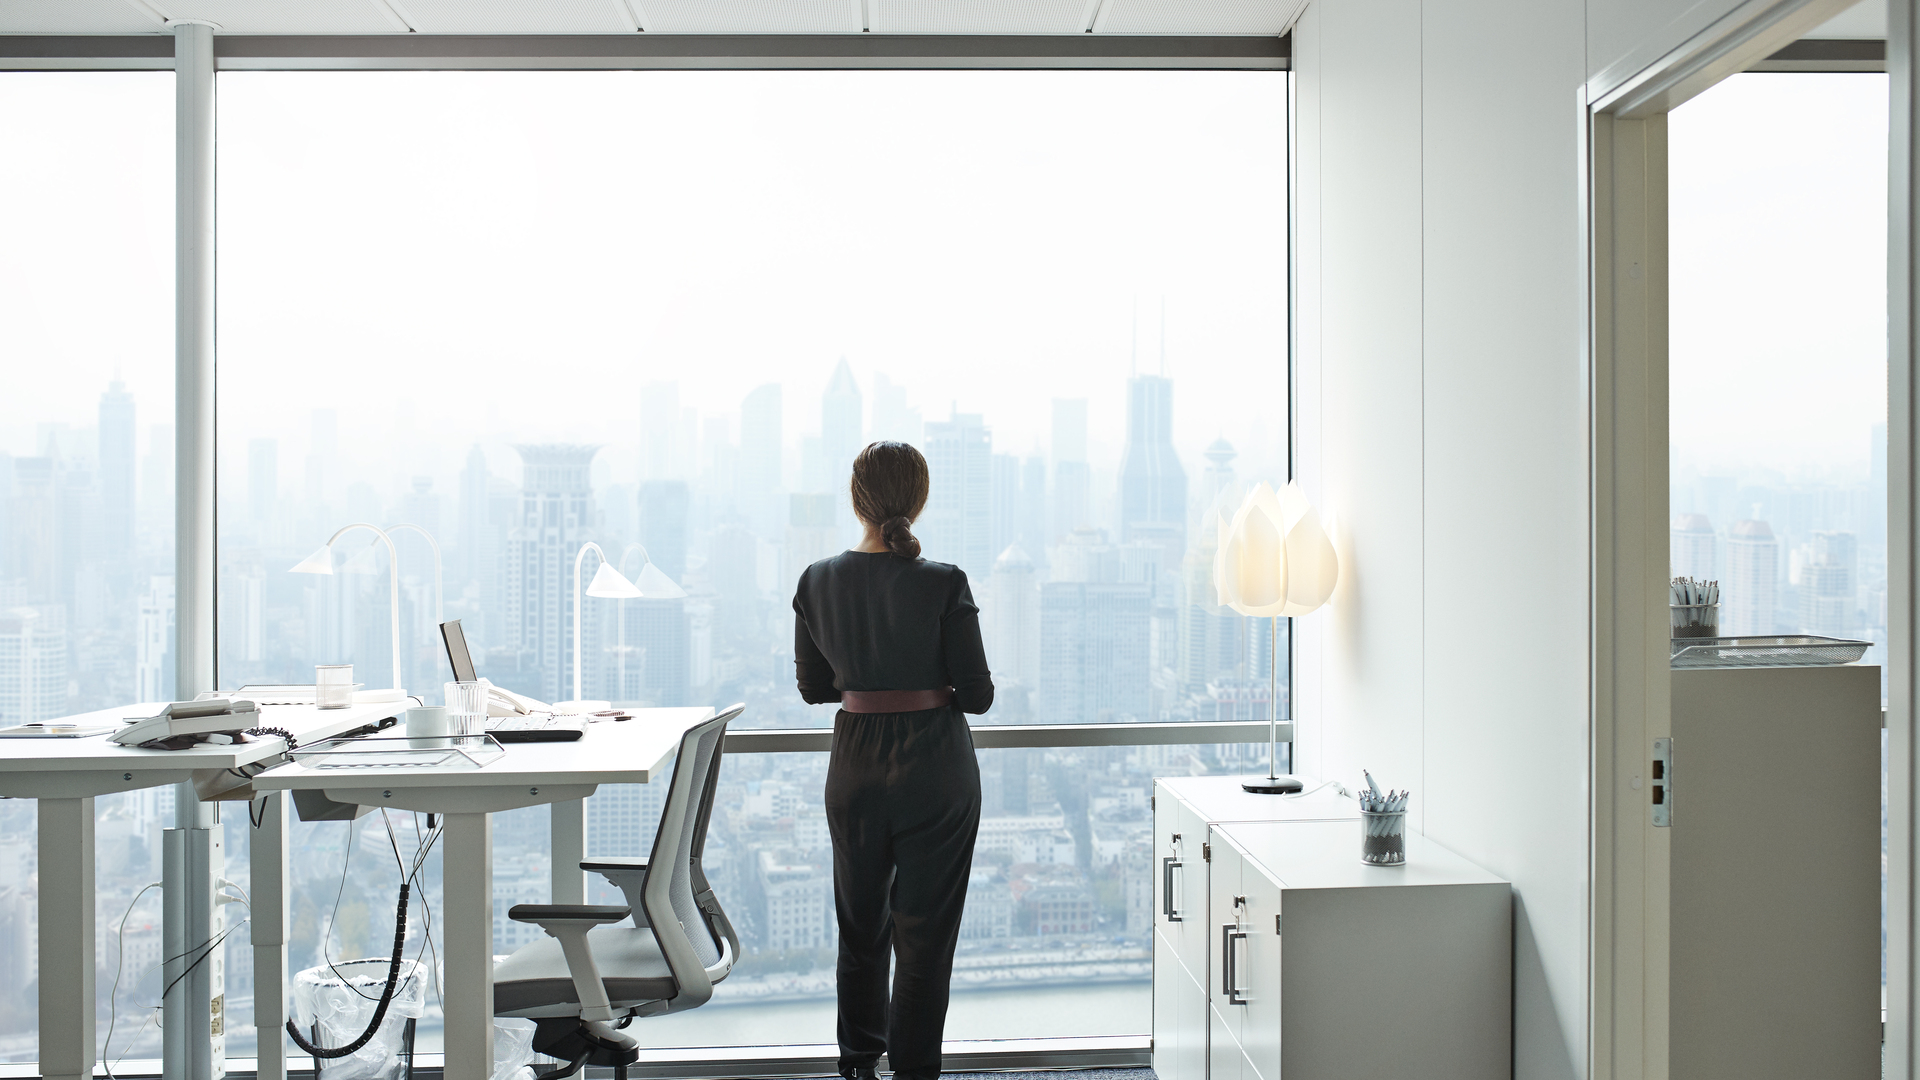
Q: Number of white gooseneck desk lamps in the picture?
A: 2